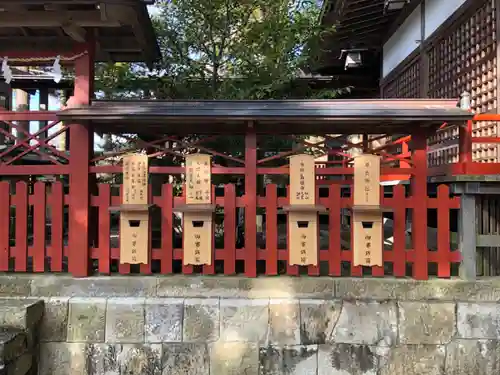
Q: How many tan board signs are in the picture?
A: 4